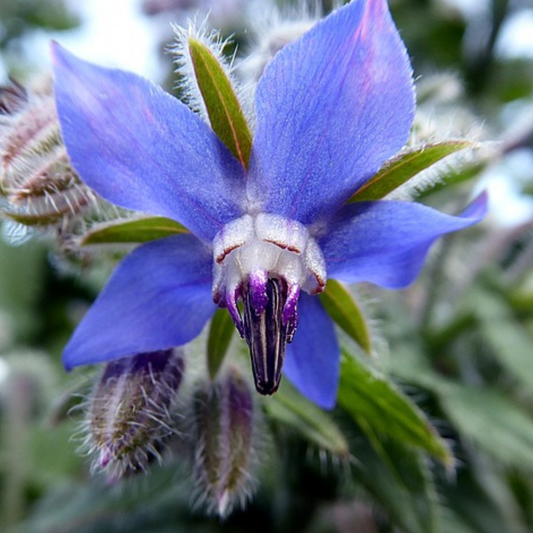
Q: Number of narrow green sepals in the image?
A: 5